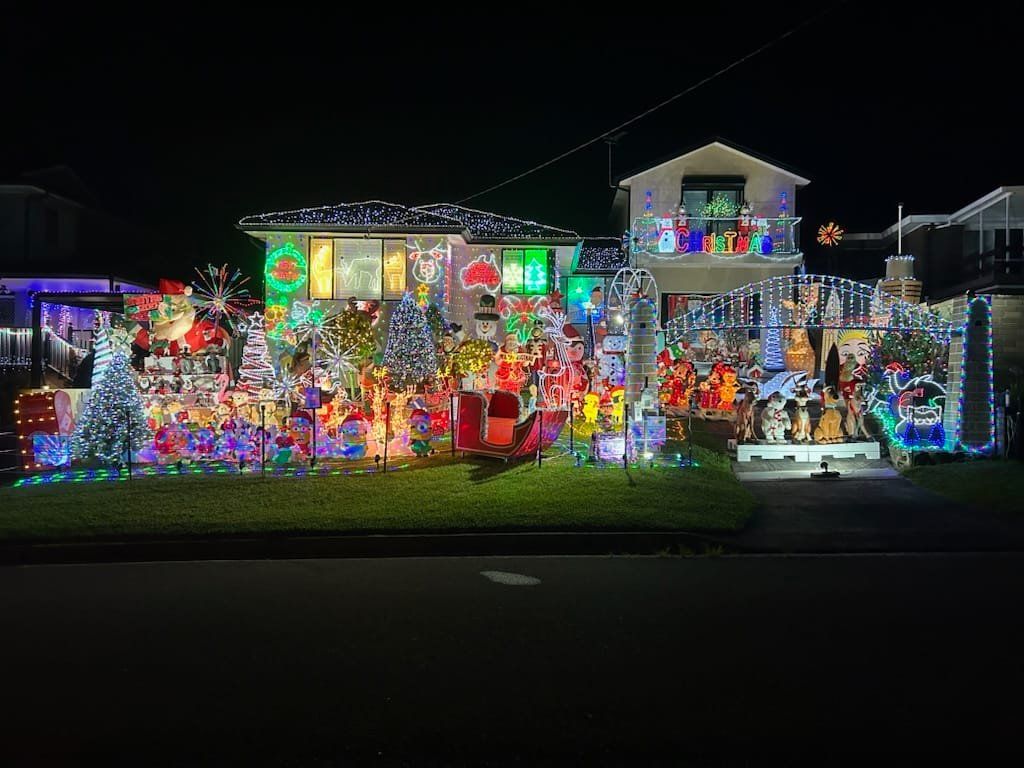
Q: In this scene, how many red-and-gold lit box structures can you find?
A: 1